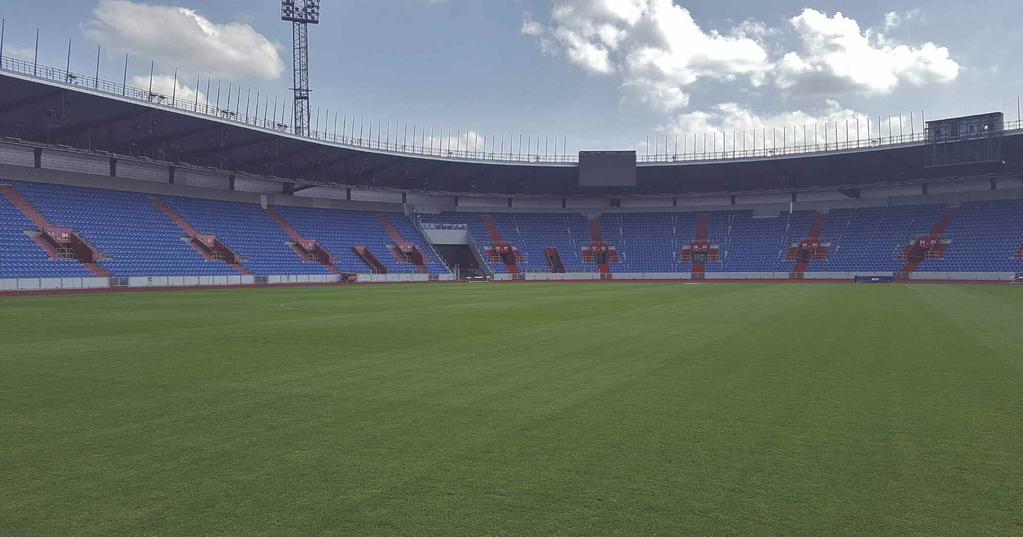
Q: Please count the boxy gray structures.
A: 2